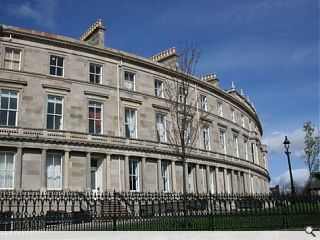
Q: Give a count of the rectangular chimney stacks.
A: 3